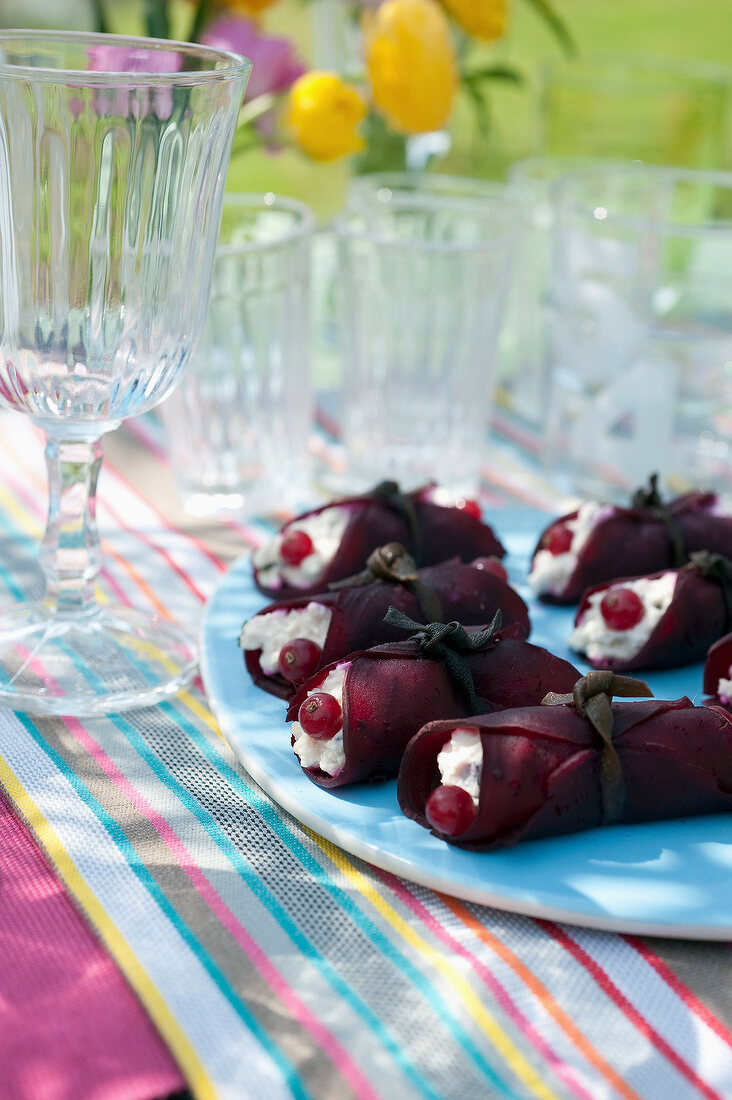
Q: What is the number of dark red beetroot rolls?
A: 7